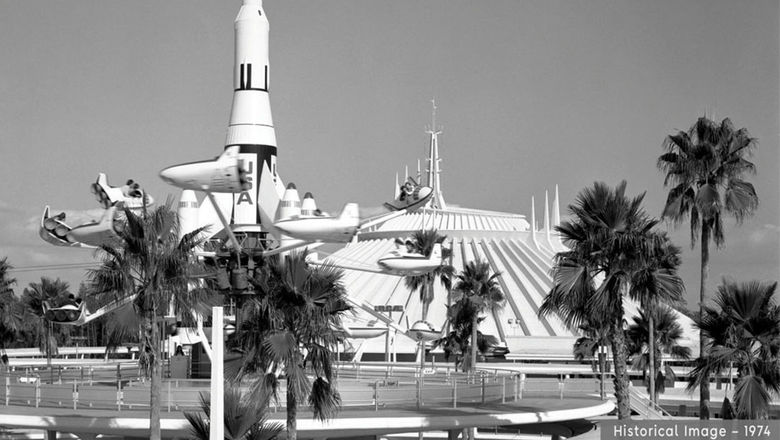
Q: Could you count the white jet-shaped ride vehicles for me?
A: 10